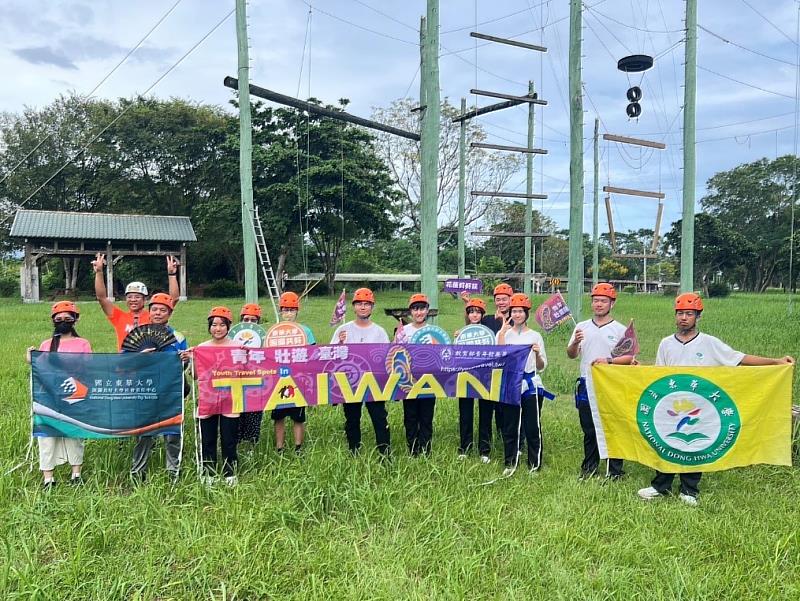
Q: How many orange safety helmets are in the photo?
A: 12